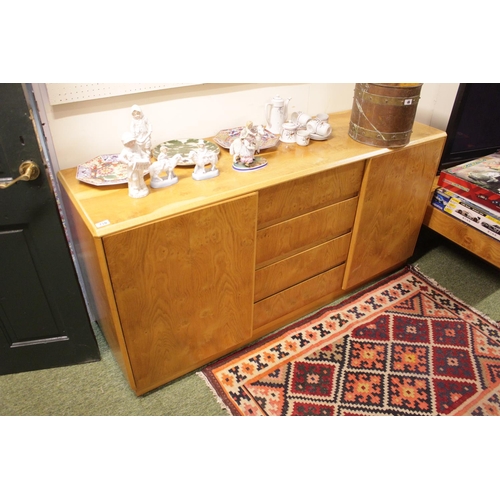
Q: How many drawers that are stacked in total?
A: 4